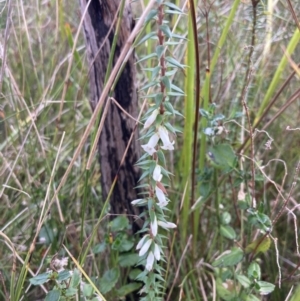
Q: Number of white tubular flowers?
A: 12